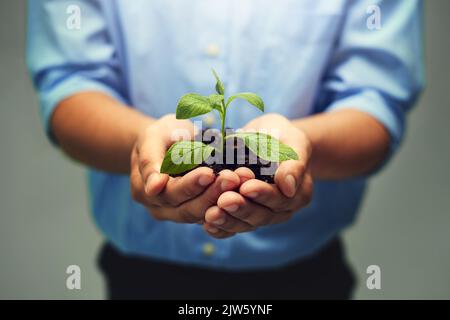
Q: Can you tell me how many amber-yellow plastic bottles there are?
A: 0